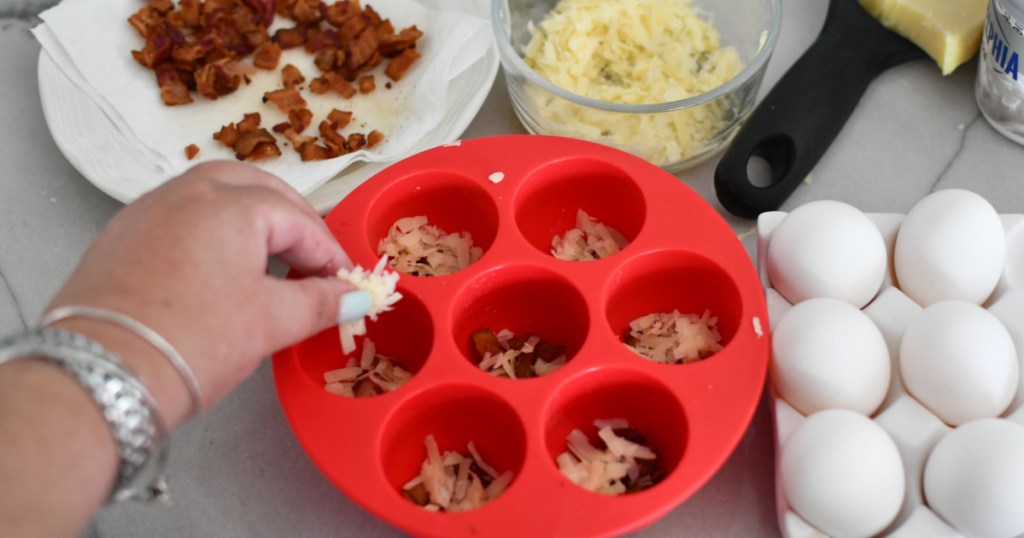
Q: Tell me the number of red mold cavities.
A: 7